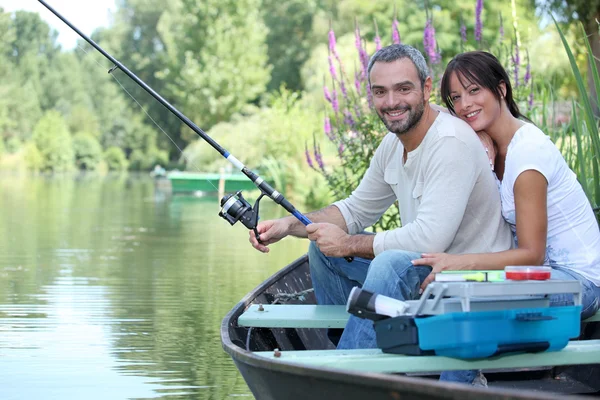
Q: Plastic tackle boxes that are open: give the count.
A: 1